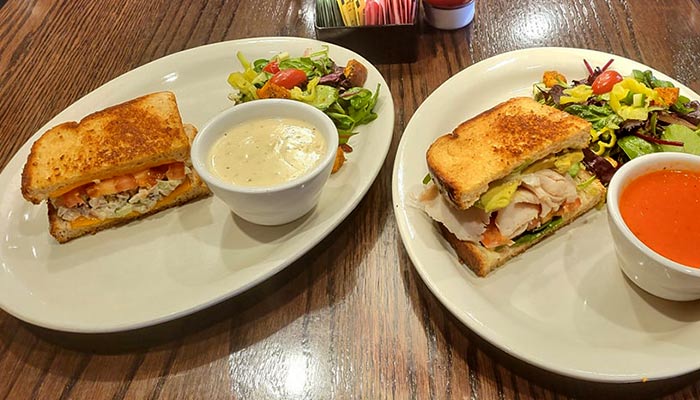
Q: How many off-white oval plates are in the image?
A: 2